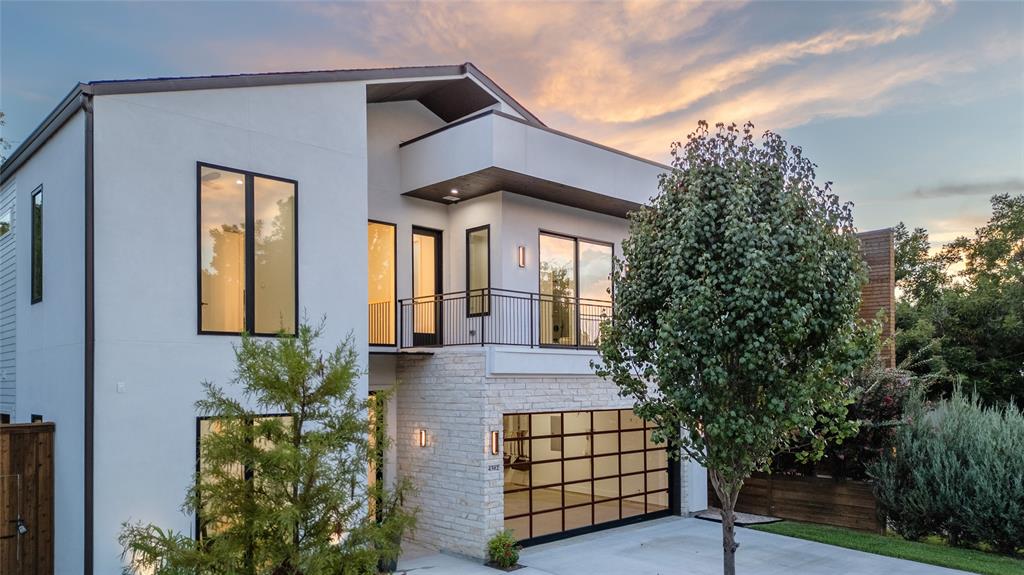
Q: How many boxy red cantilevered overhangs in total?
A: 0